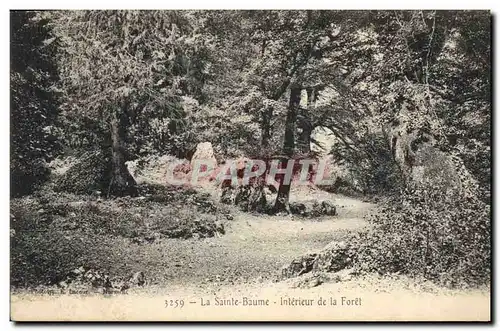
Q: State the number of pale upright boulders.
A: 1